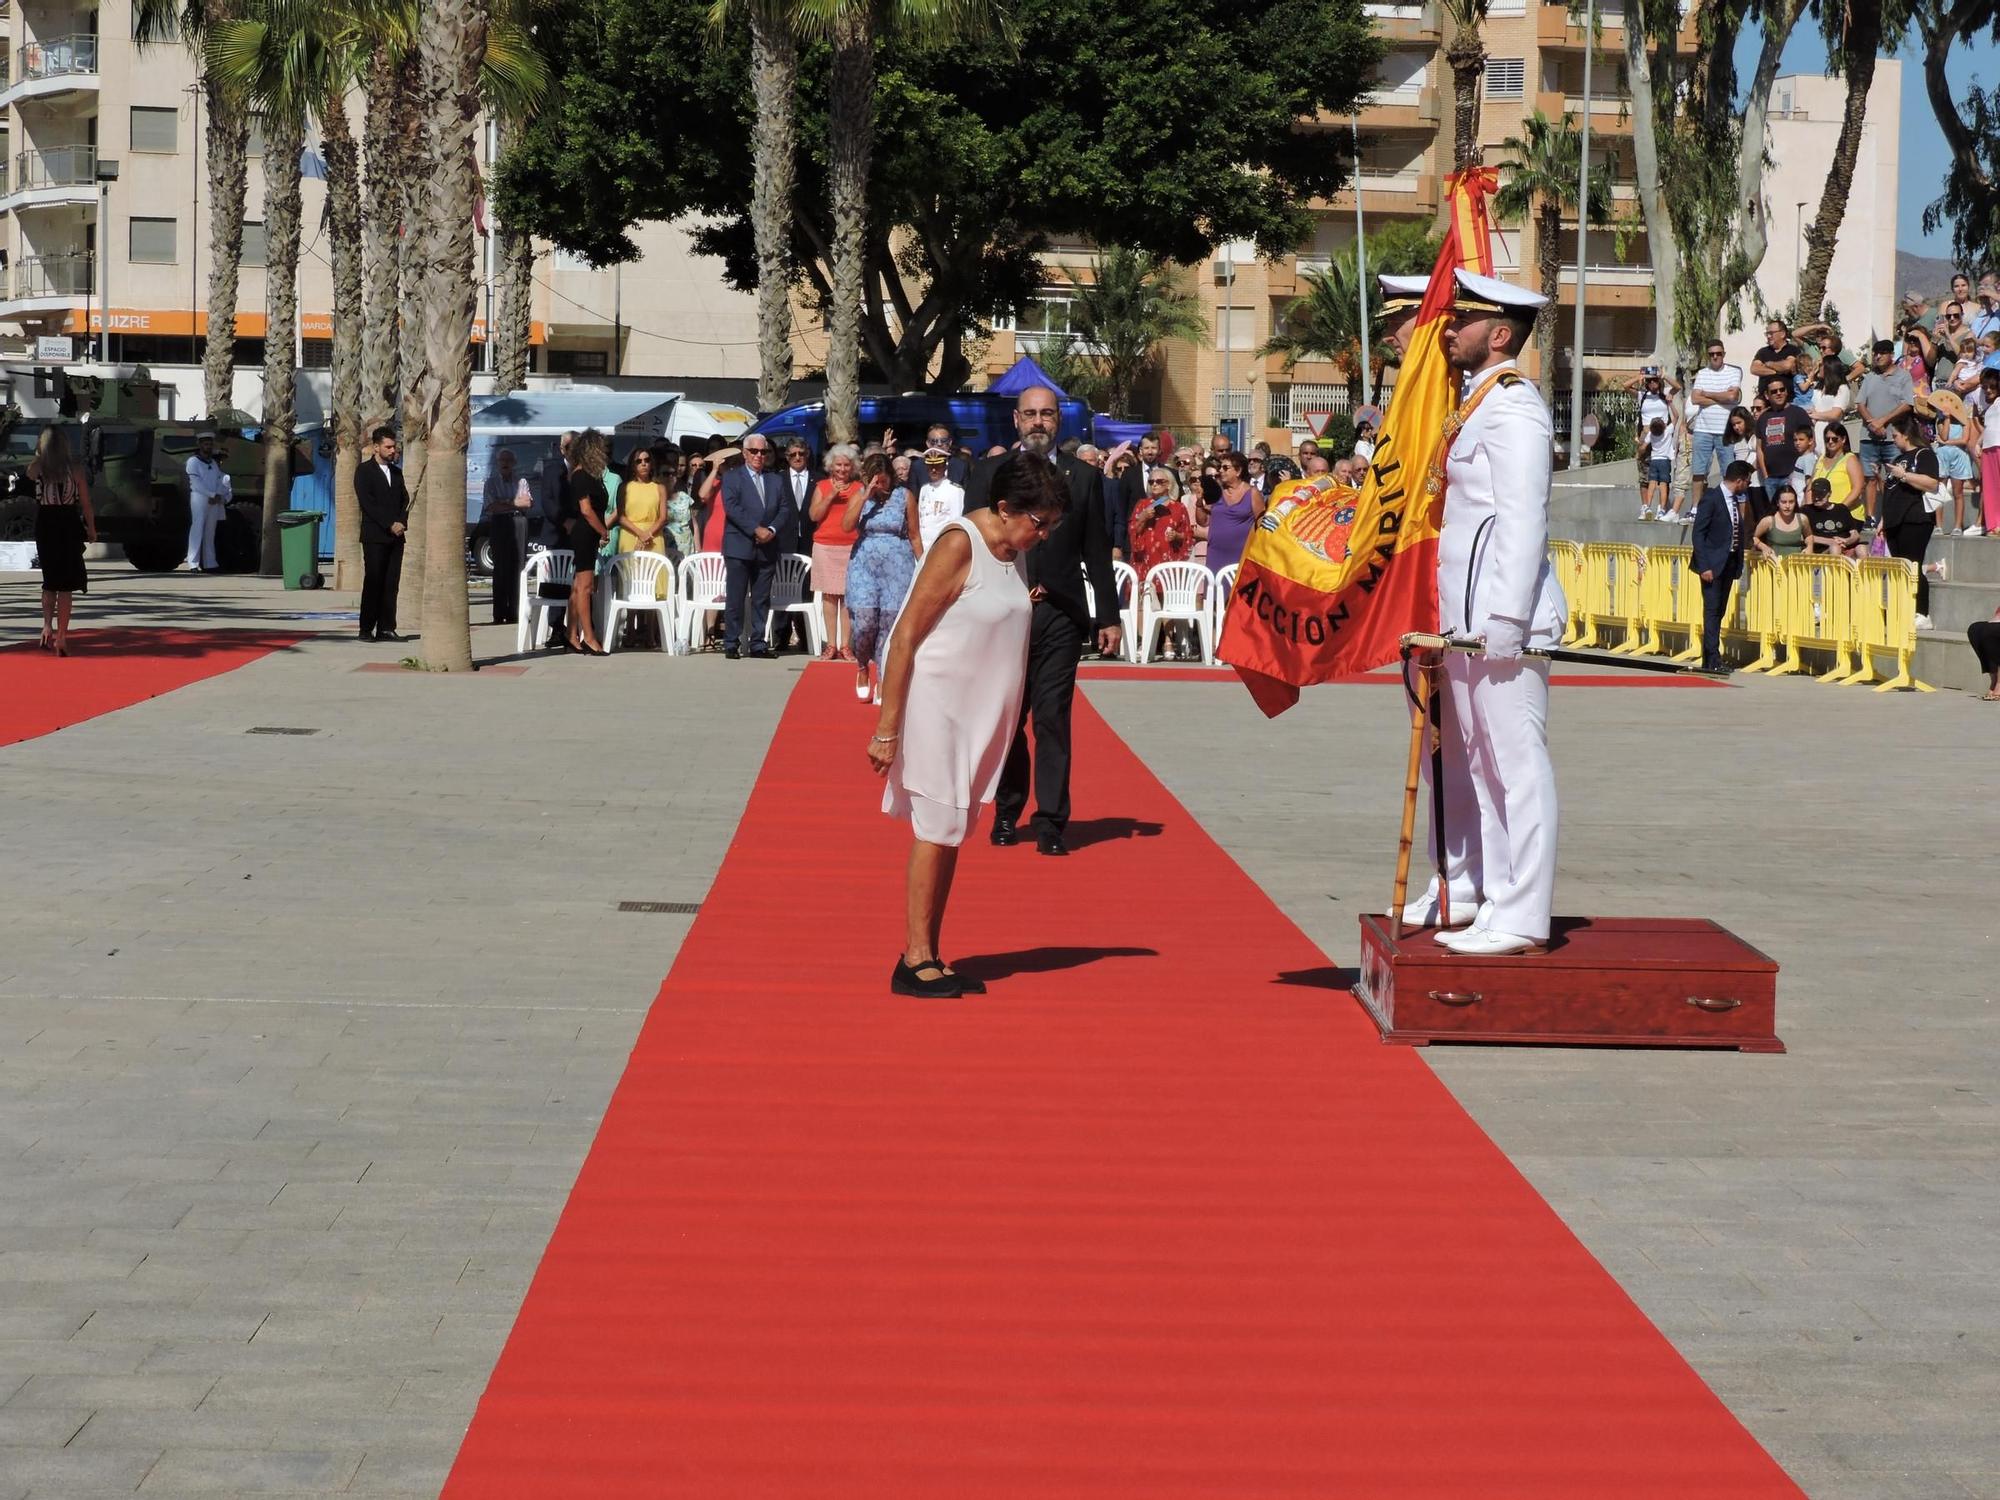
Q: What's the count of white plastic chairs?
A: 7